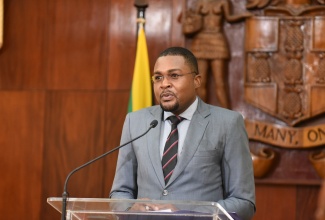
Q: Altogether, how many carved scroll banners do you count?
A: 1